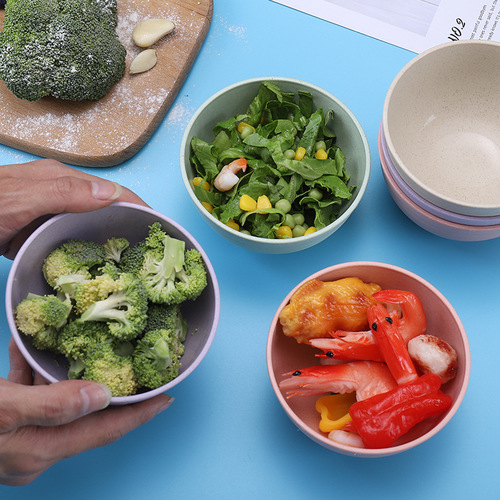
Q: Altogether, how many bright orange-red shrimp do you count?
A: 3